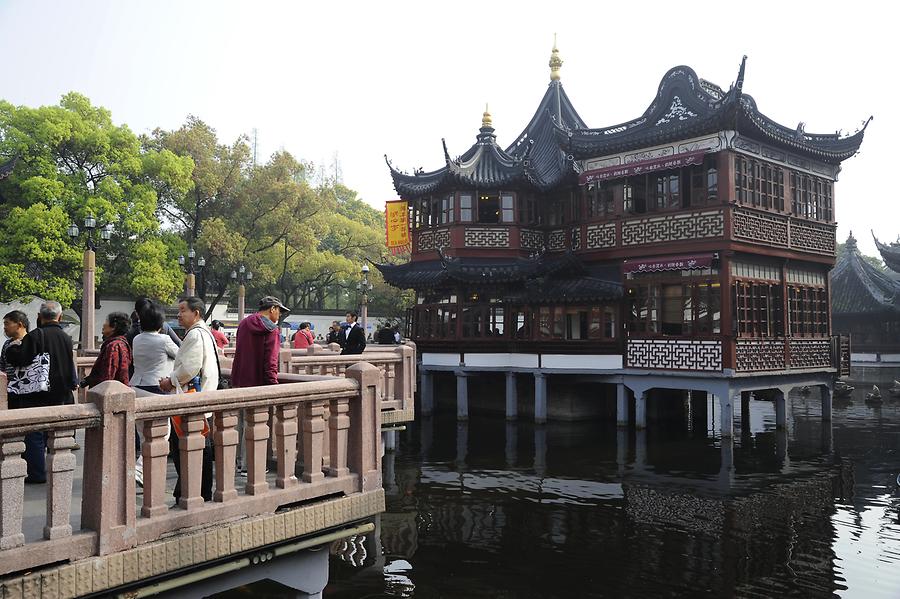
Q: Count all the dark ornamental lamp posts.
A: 4